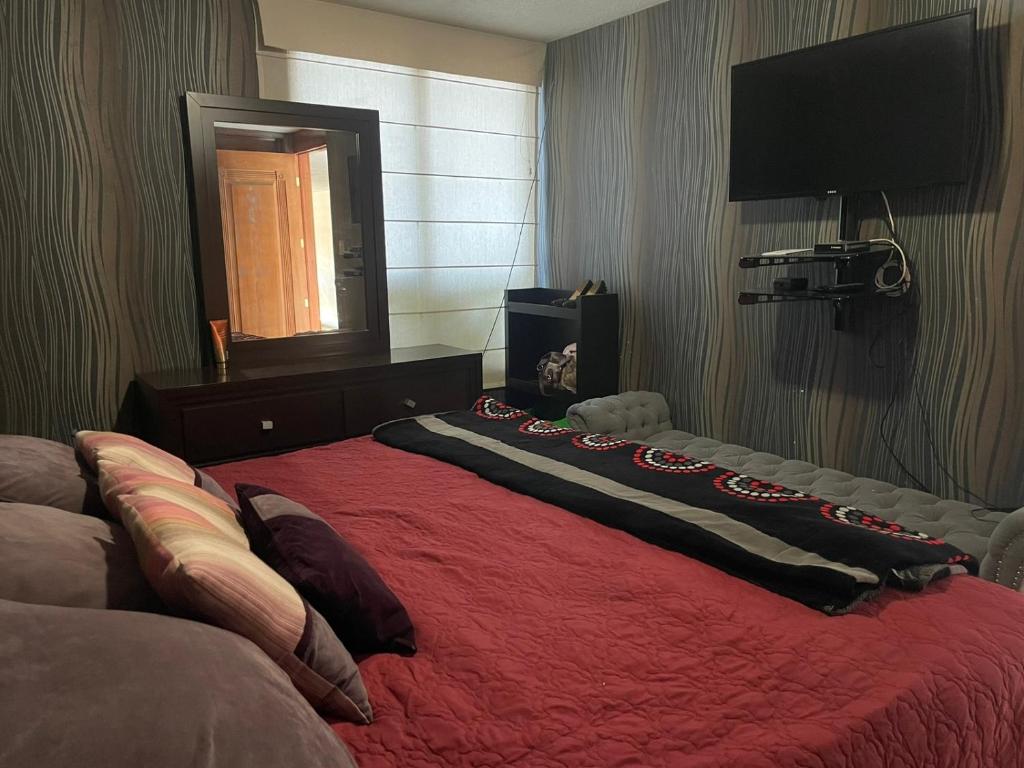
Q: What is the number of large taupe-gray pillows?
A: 3